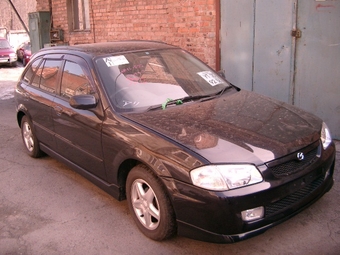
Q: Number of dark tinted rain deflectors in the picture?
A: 2